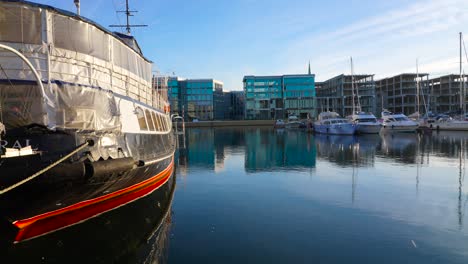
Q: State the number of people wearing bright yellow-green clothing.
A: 0